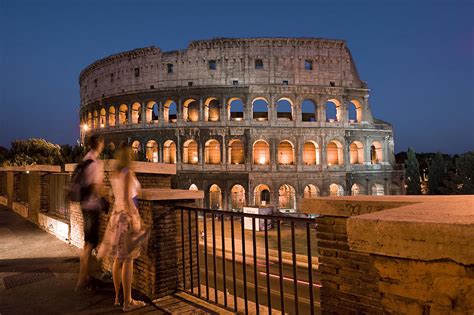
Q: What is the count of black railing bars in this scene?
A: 13